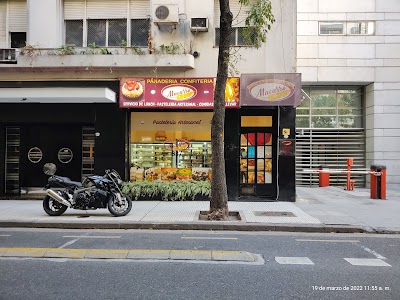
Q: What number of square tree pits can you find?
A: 1